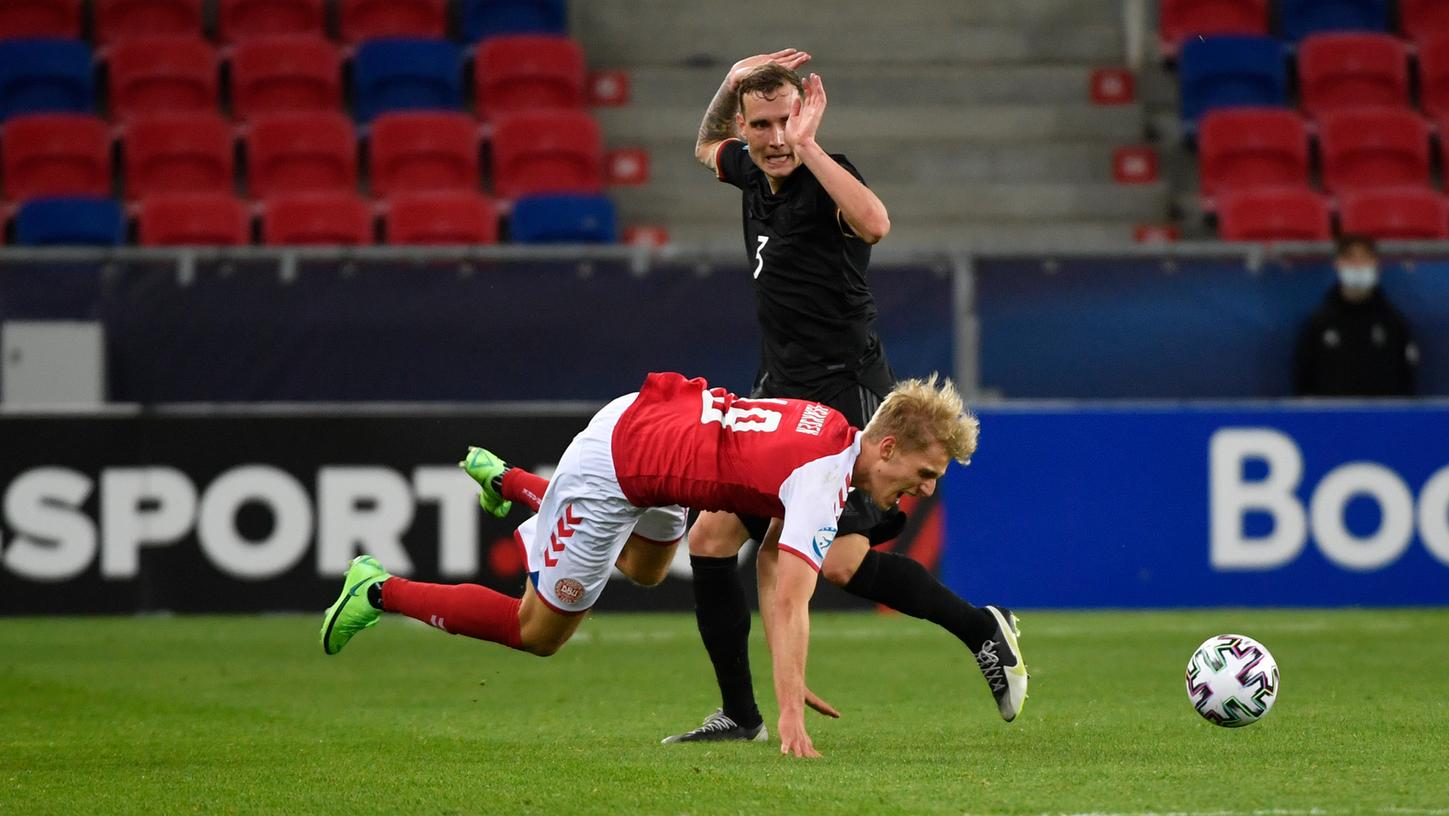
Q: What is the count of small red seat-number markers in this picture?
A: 6